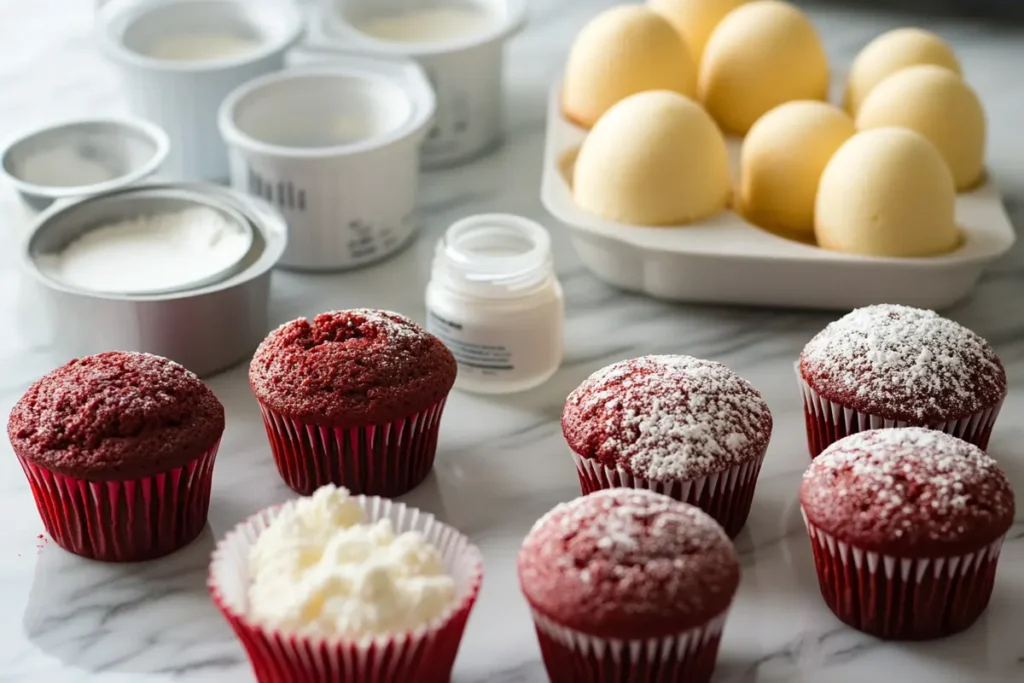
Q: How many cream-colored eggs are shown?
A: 8